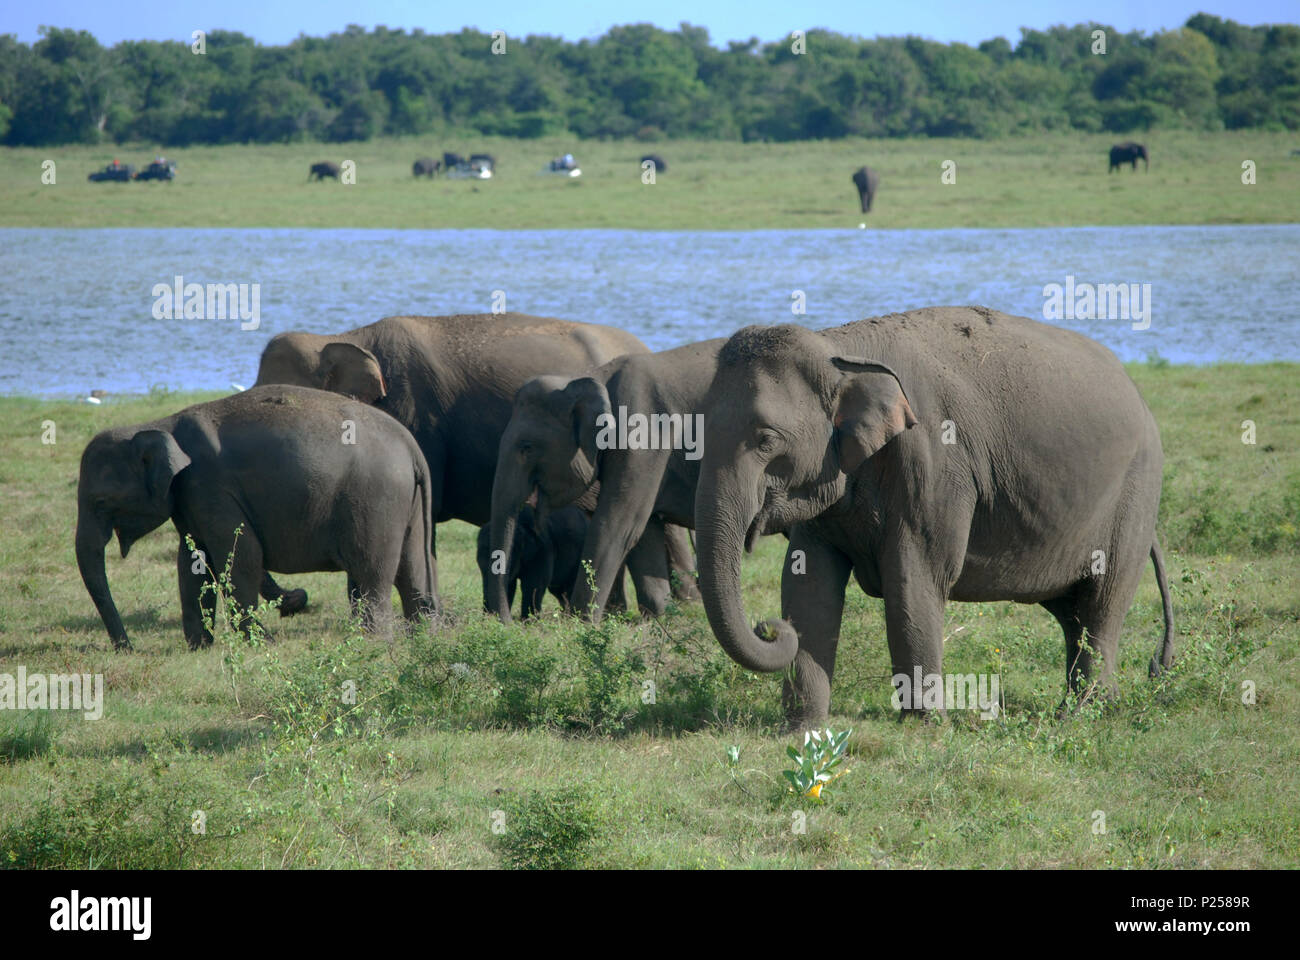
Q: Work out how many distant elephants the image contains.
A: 7